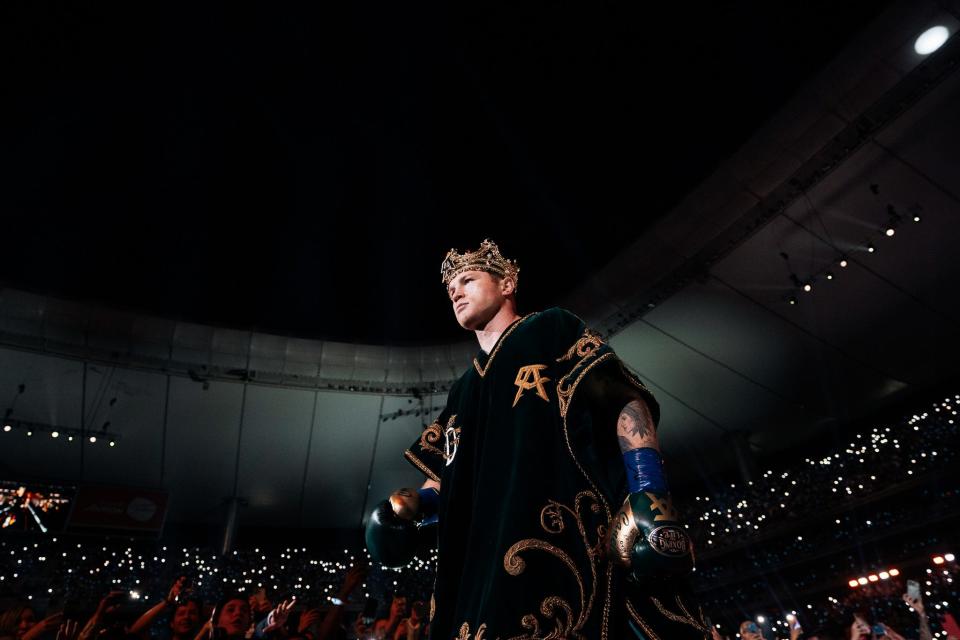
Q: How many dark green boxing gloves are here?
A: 2